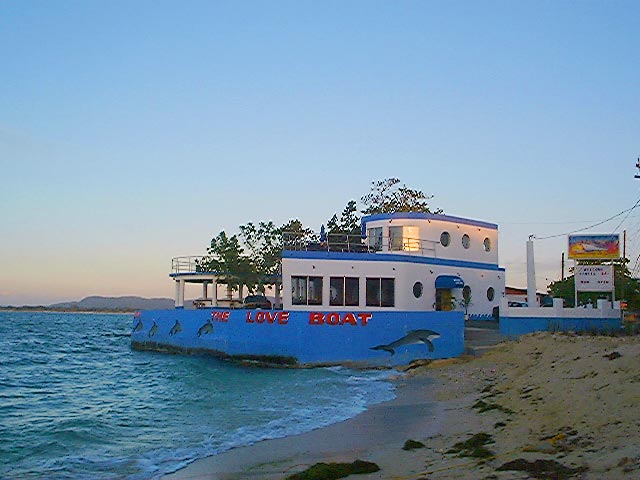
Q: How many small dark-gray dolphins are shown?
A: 4